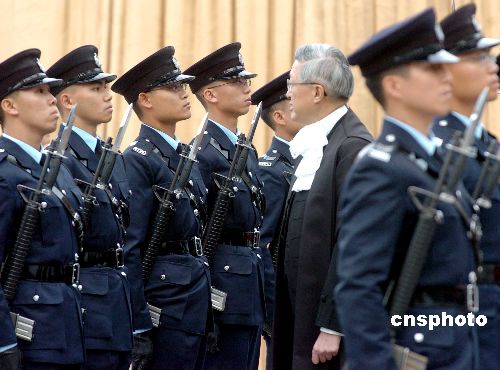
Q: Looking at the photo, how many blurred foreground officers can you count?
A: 2